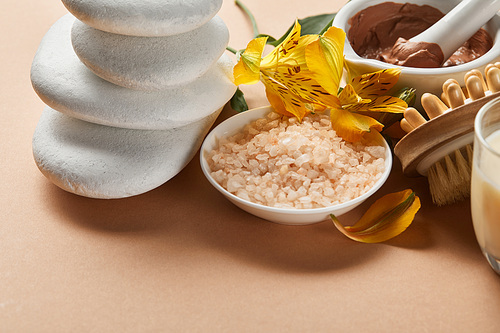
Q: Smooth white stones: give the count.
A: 4